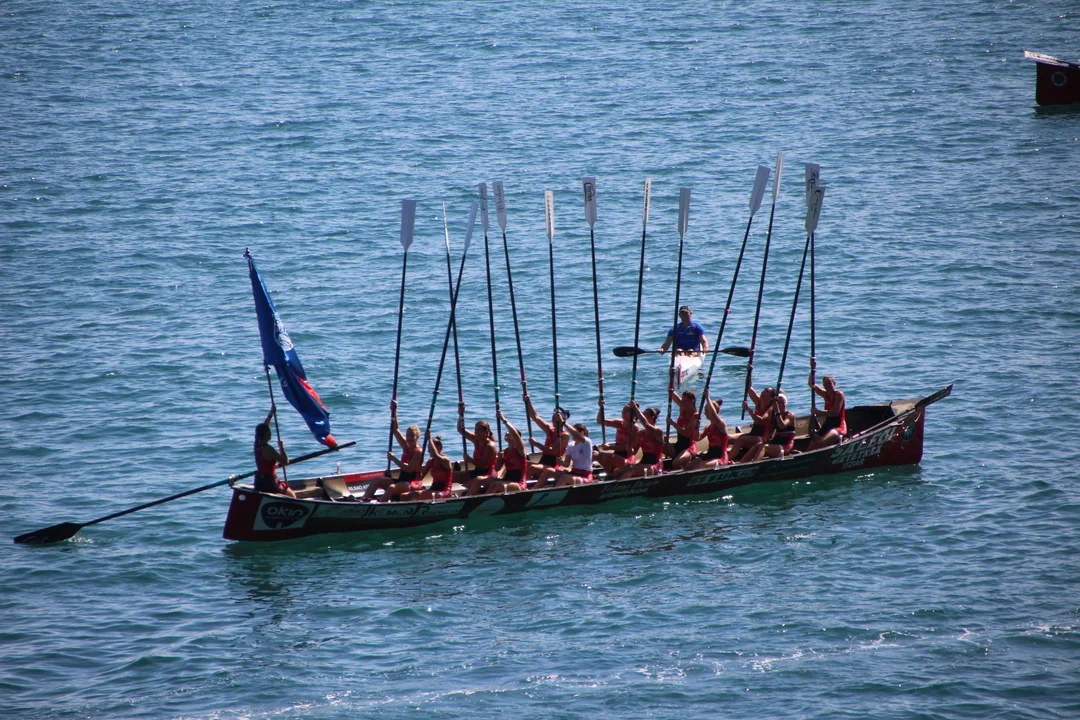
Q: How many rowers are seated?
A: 13